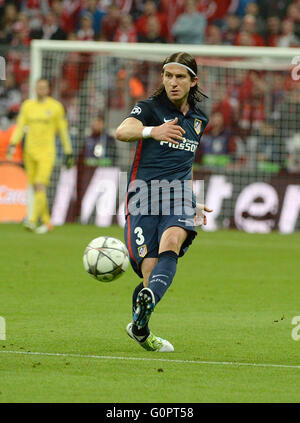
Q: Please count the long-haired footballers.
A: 1